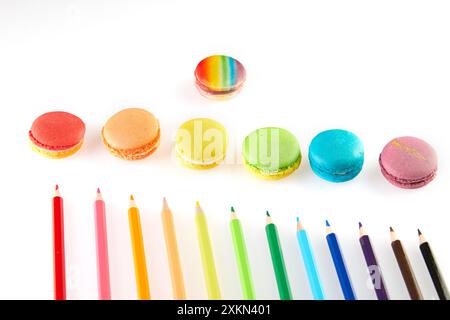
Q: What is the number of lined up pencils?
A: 12